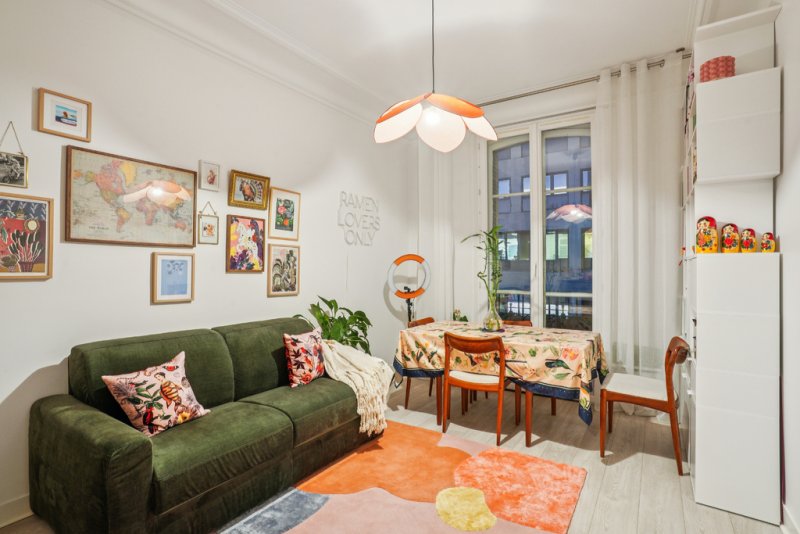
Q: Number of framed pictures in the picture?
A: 11